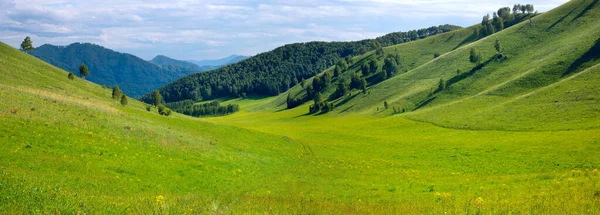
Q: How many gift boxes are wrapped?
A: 0